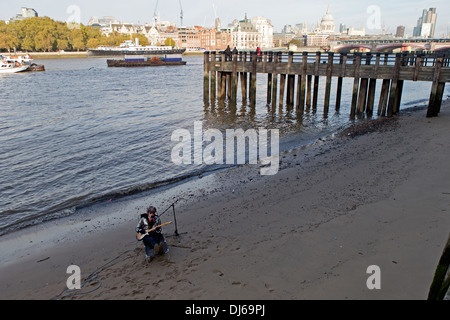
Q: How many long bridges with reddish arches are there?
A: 1